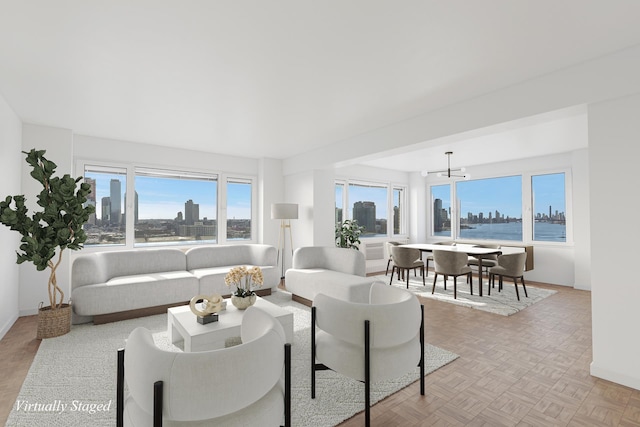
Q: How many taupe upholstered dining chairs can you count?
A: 6